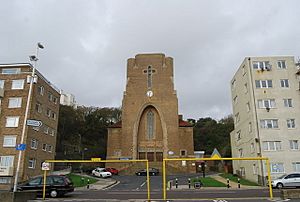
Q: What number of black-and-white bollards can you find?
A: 5